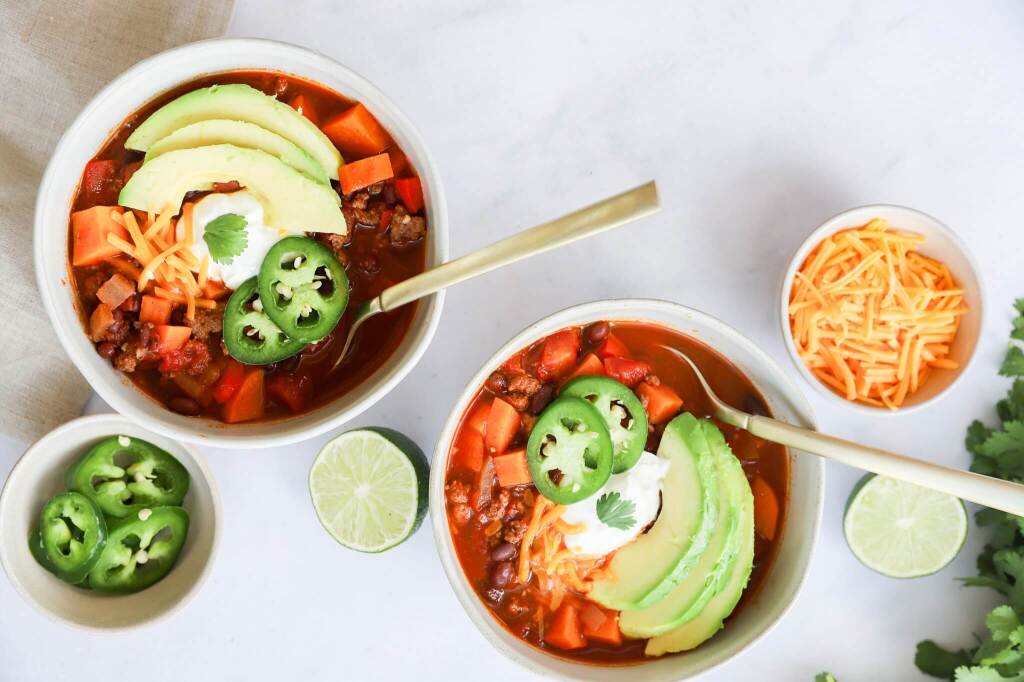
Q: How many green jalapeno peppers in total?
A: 7